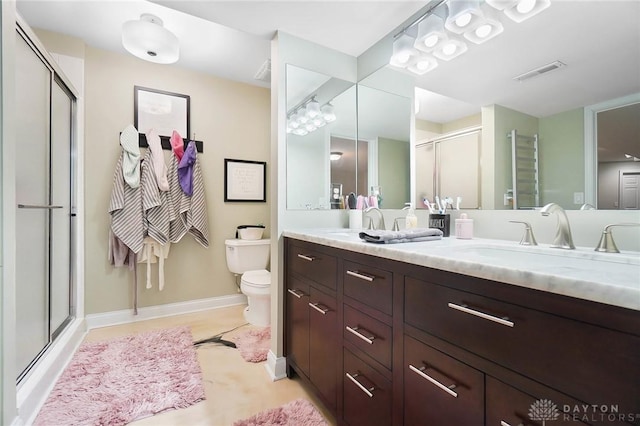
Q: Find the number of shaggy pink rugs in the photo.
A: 3